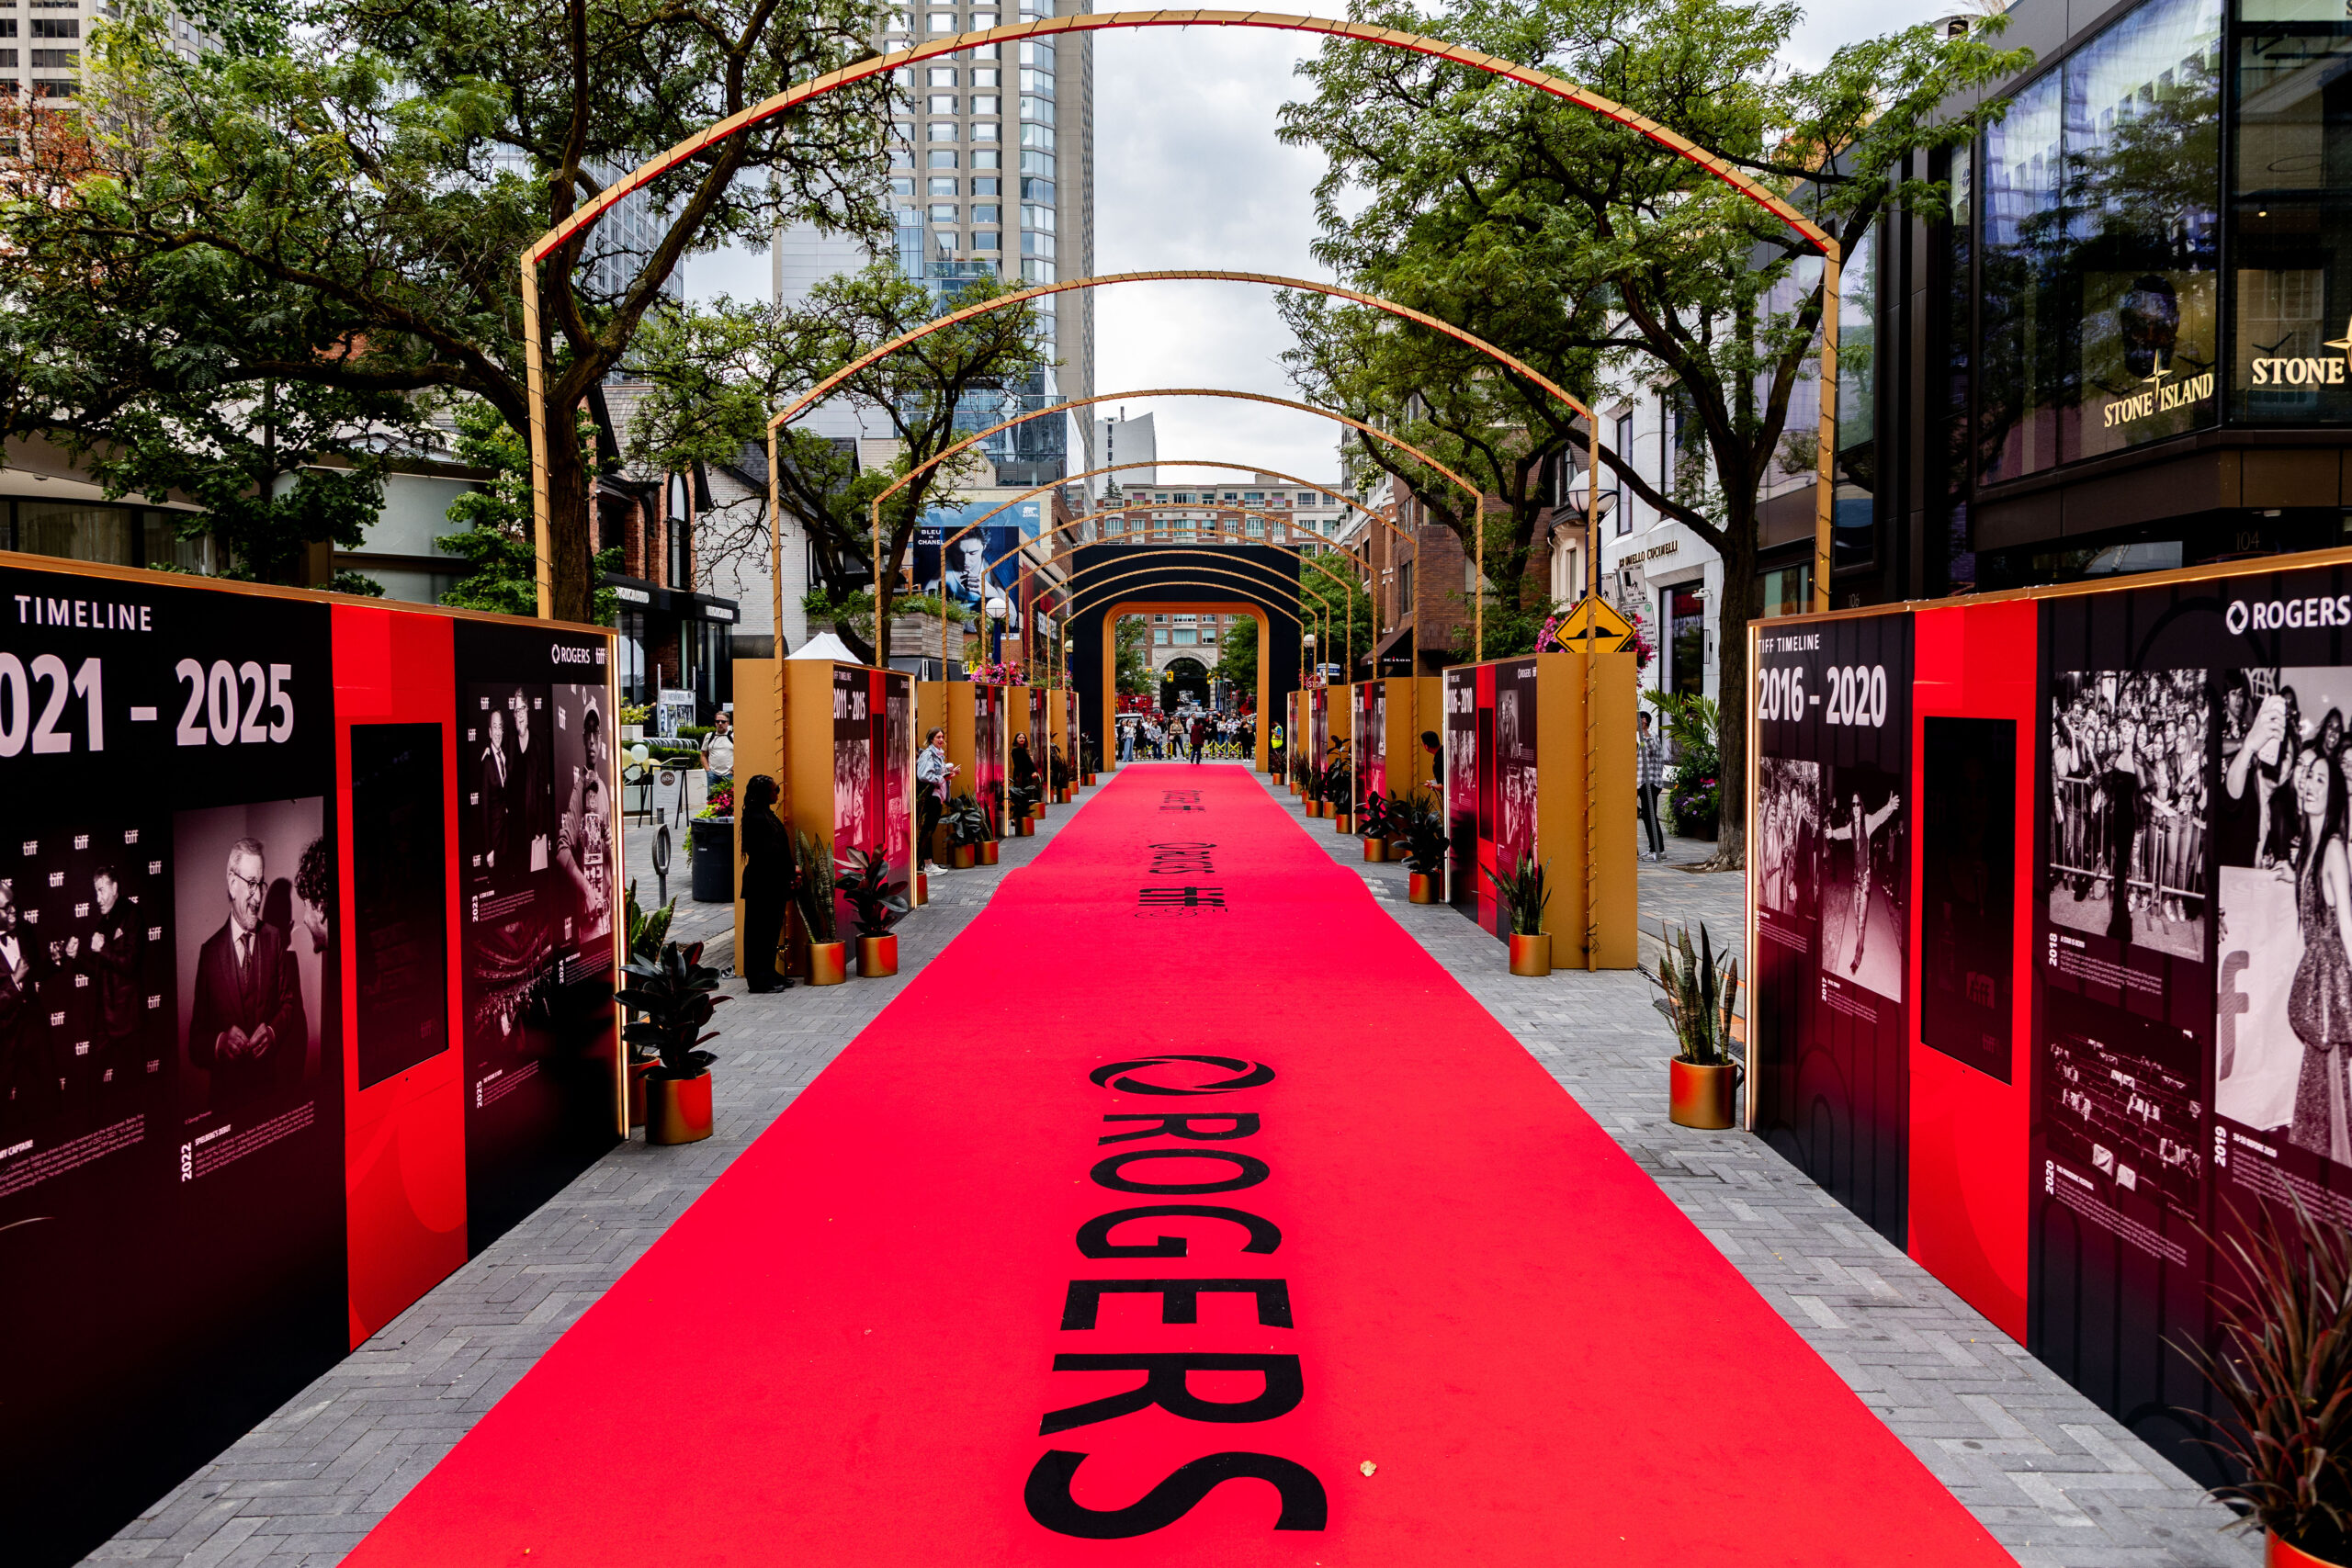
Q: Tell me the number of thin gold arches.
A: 9